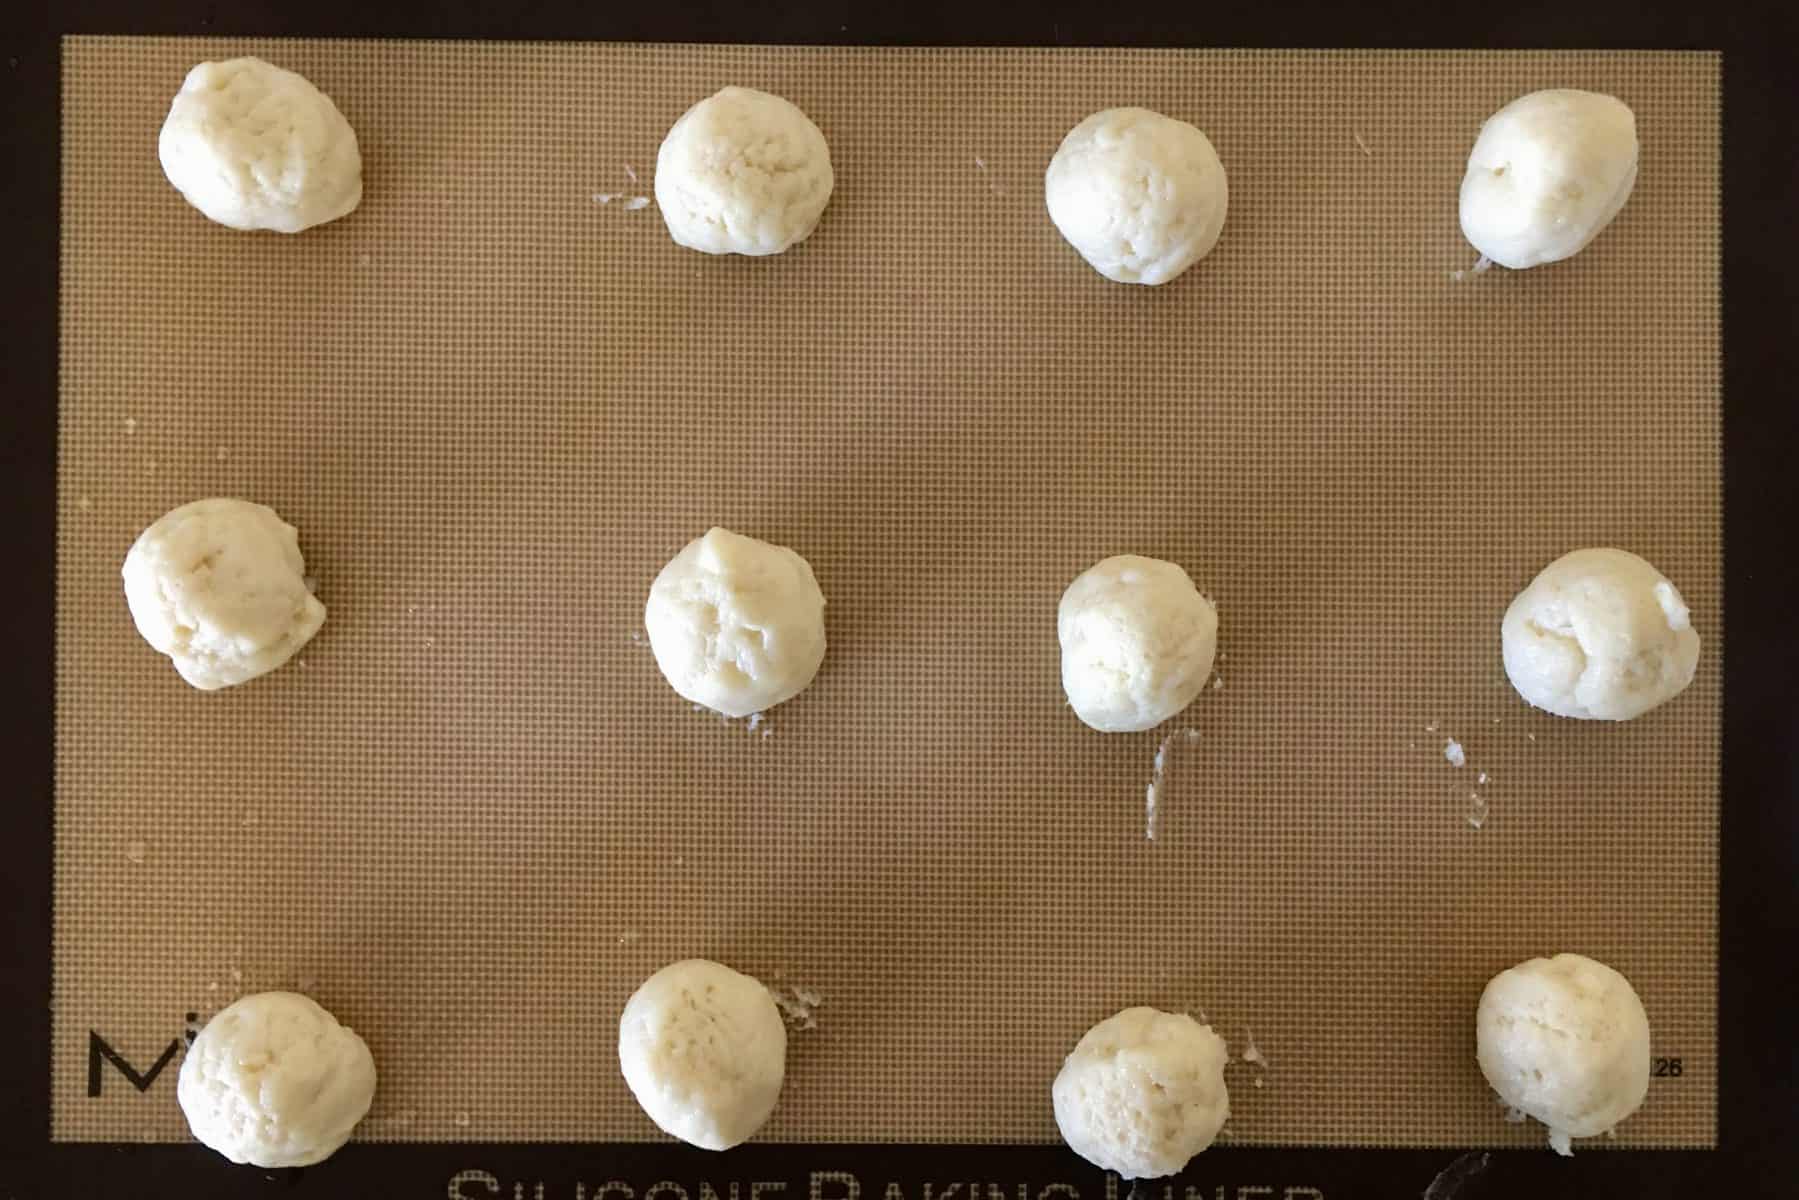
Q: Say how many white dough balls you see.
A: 12